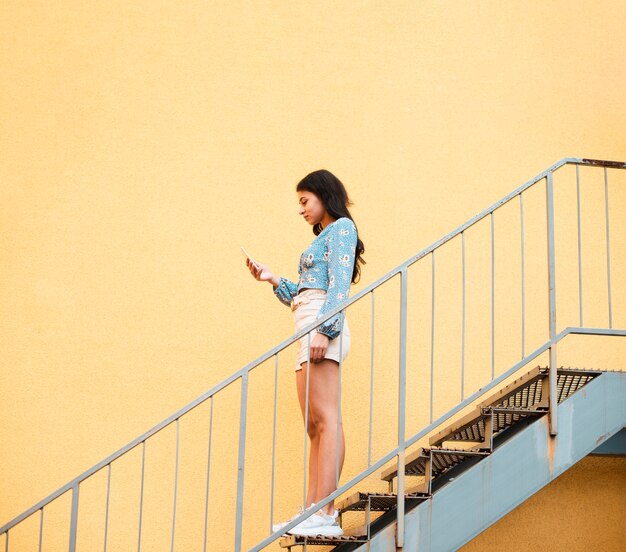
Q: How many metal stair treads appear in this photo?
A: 5